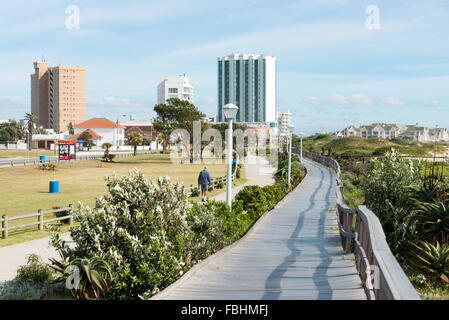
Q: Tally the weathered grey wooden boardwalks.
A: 1